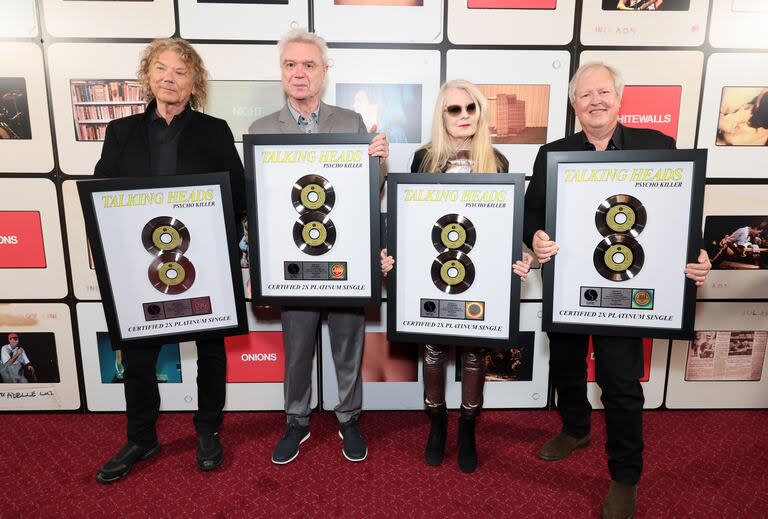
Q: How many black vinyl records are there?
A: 8